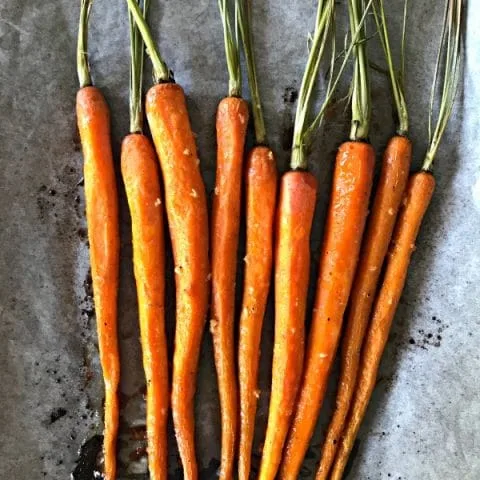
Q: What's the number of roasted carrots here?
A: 9